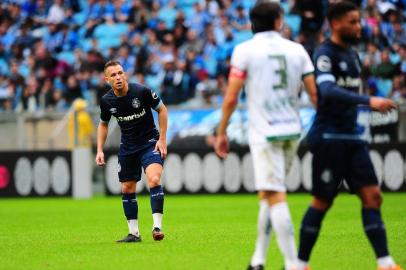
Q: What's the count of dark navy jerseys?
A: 2